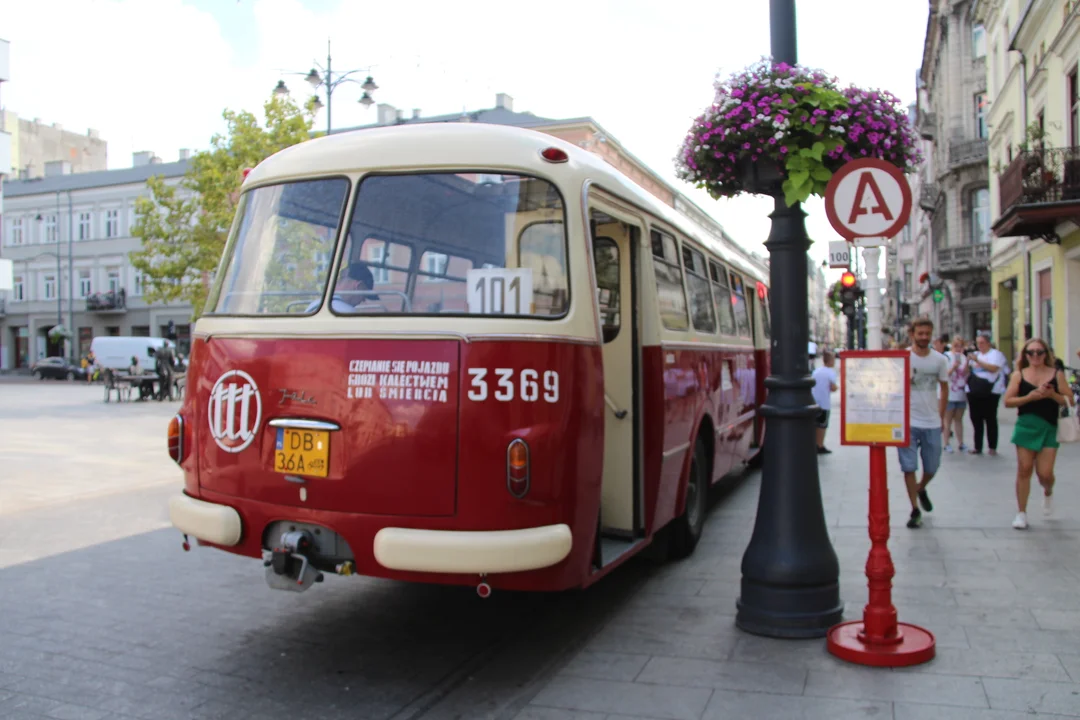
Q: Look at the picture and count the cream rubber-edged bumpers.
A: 2